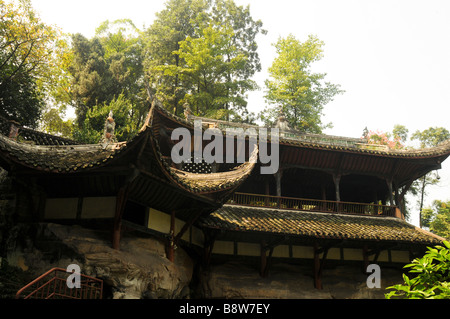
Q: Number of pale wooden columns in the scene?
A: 3